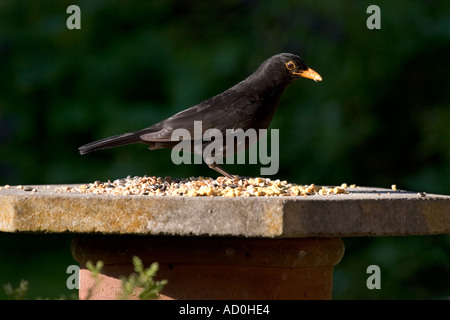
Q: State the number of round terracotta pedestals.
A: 1